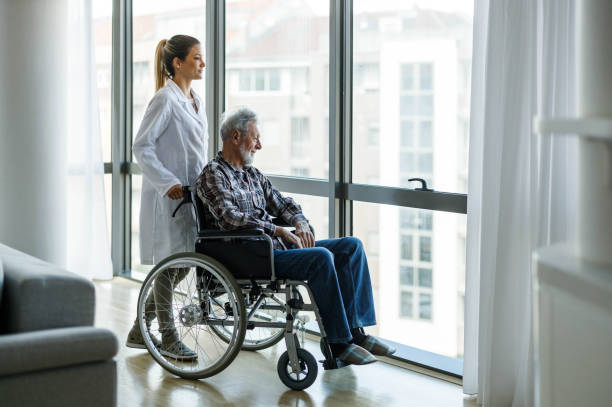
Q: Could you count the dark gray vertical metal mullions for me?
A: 3